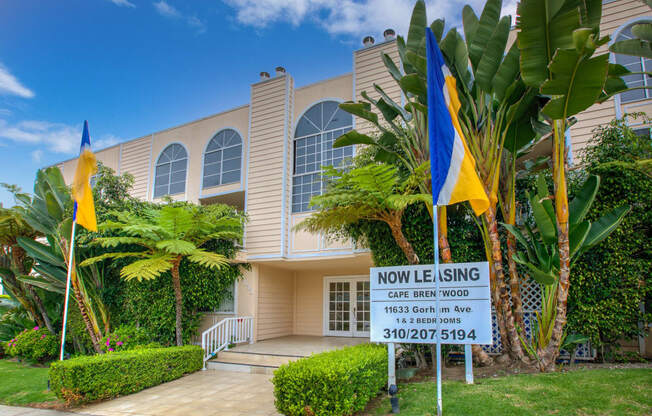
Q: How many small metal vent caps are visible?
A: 4